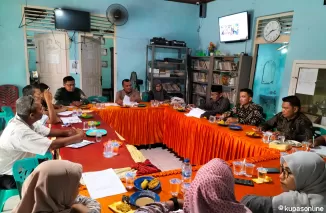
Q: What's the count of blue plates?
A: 4